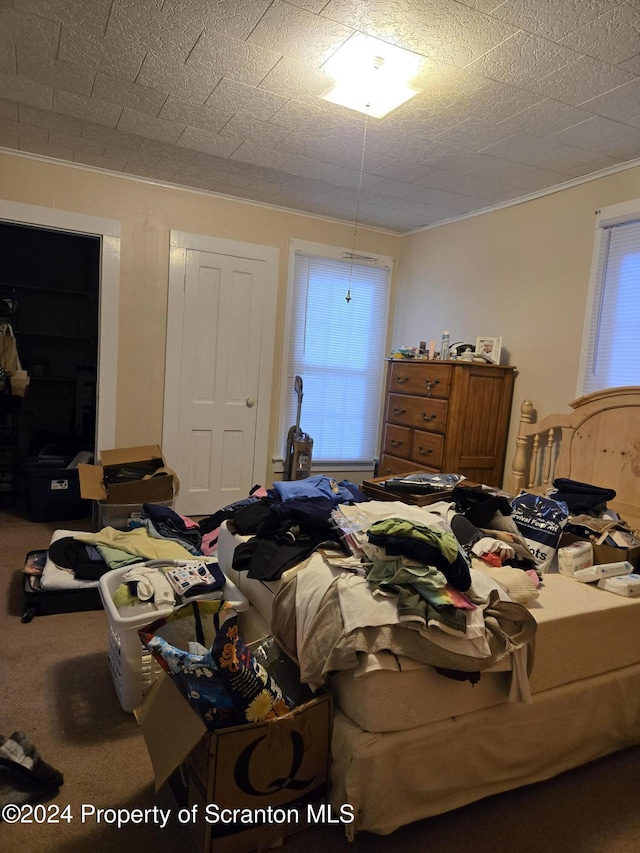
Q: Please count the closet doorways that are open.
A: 1